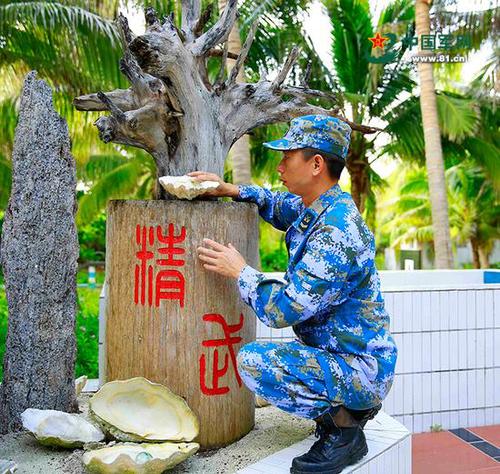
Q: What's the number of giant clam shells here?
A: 4